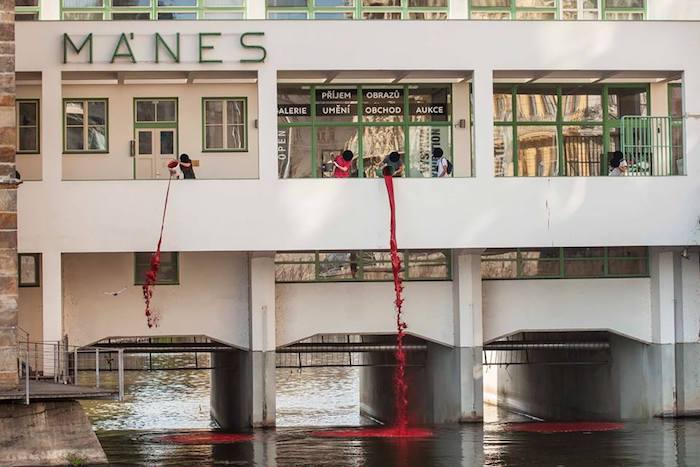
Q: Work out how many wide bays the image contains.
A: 3